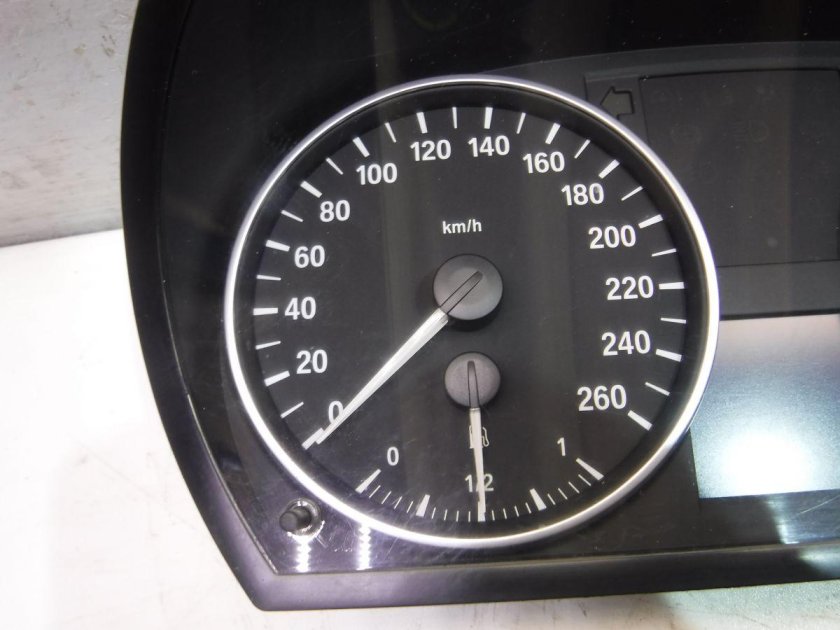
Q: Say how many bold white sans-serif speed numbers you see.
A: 14